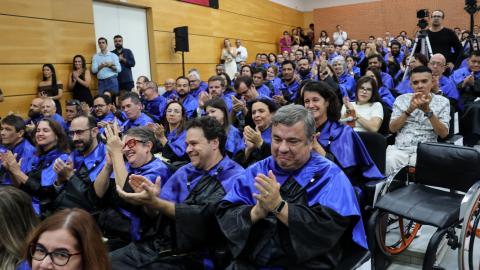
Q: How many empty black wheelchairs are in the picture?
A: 1